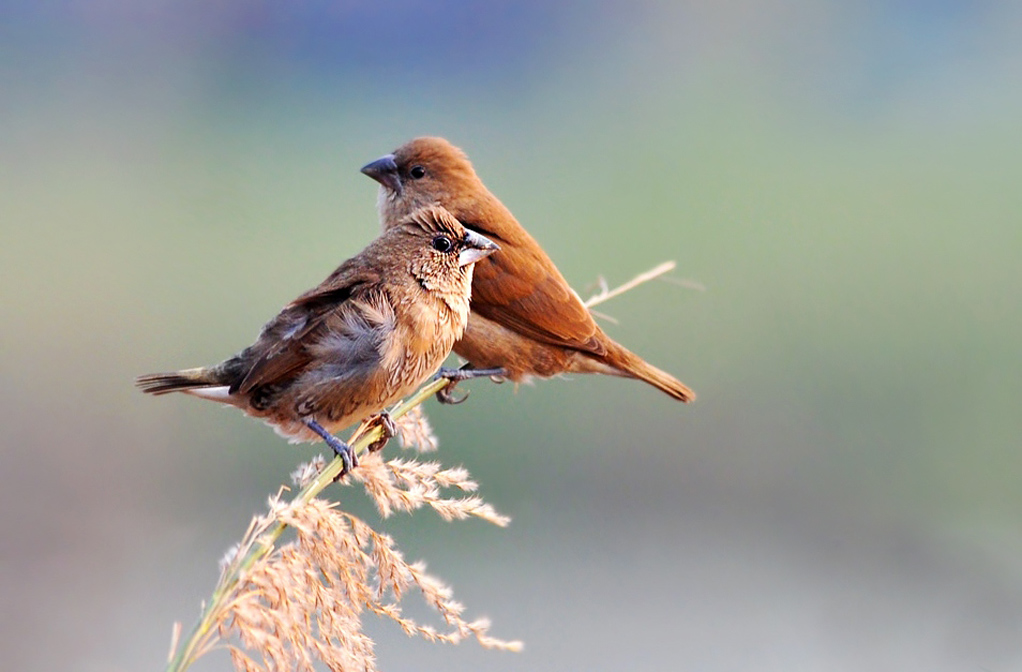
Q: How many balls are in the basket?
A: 0